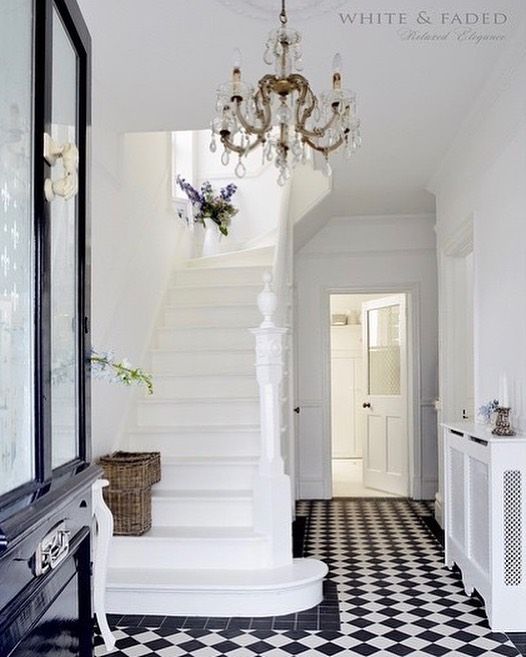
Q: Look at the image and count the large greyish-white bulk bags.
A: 0